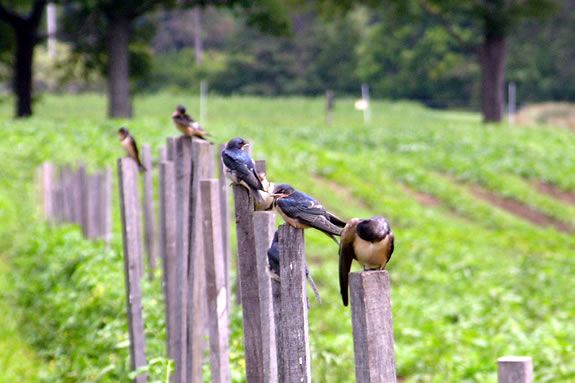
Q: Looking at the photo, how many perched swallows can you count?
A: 6